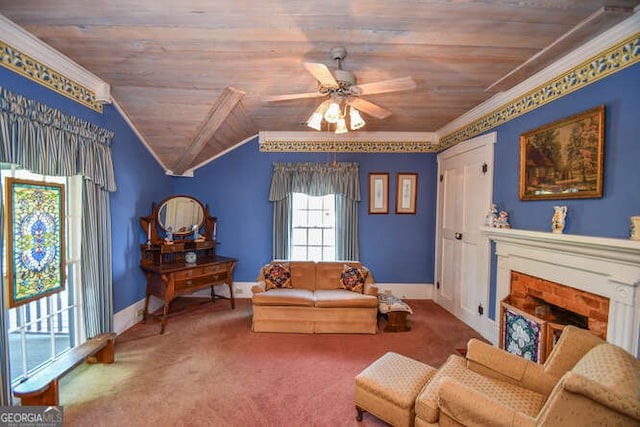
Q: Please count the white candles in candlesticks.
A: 2